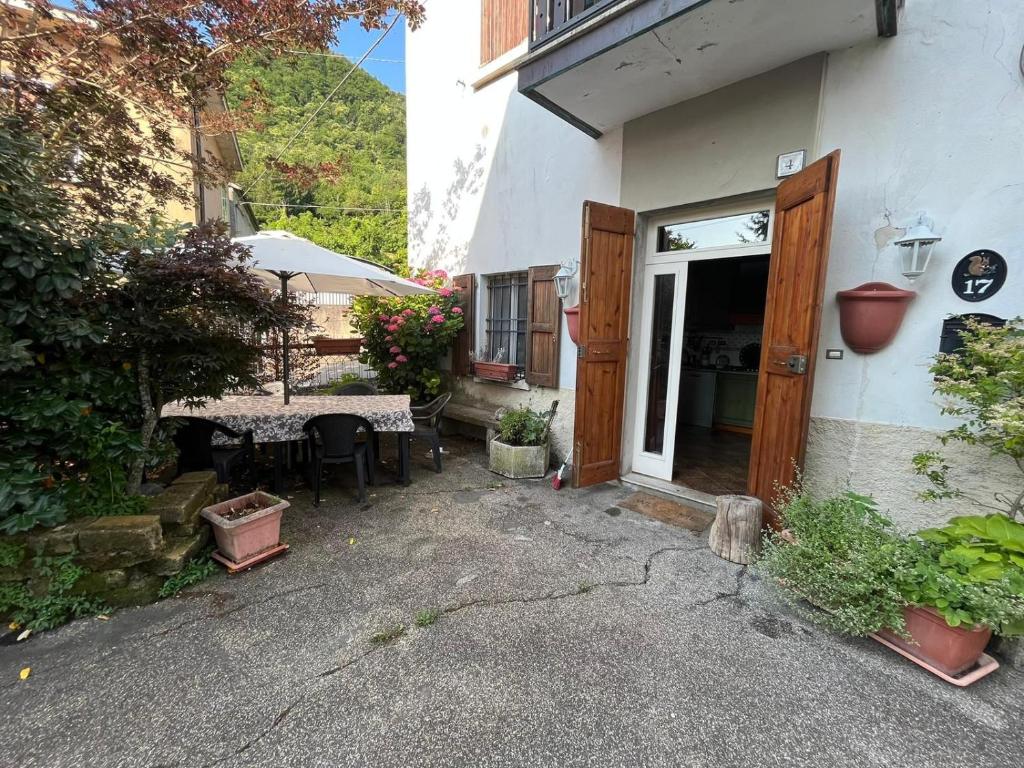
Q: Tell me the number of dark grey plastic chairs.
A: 4